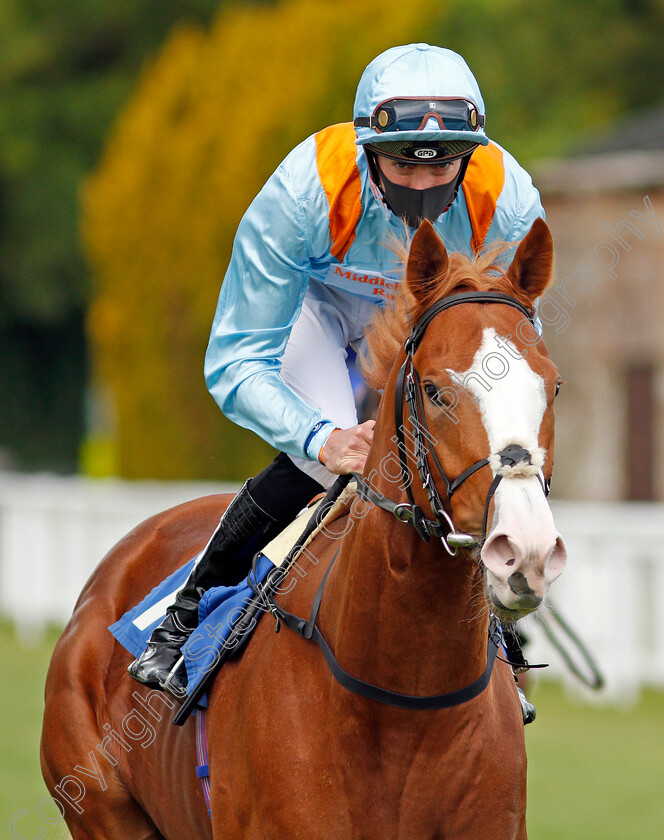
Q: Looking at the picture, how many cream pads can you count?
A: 1